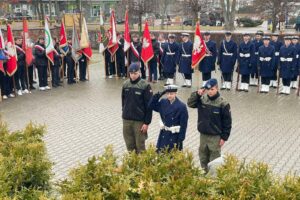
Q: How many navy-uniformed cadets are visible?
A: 11